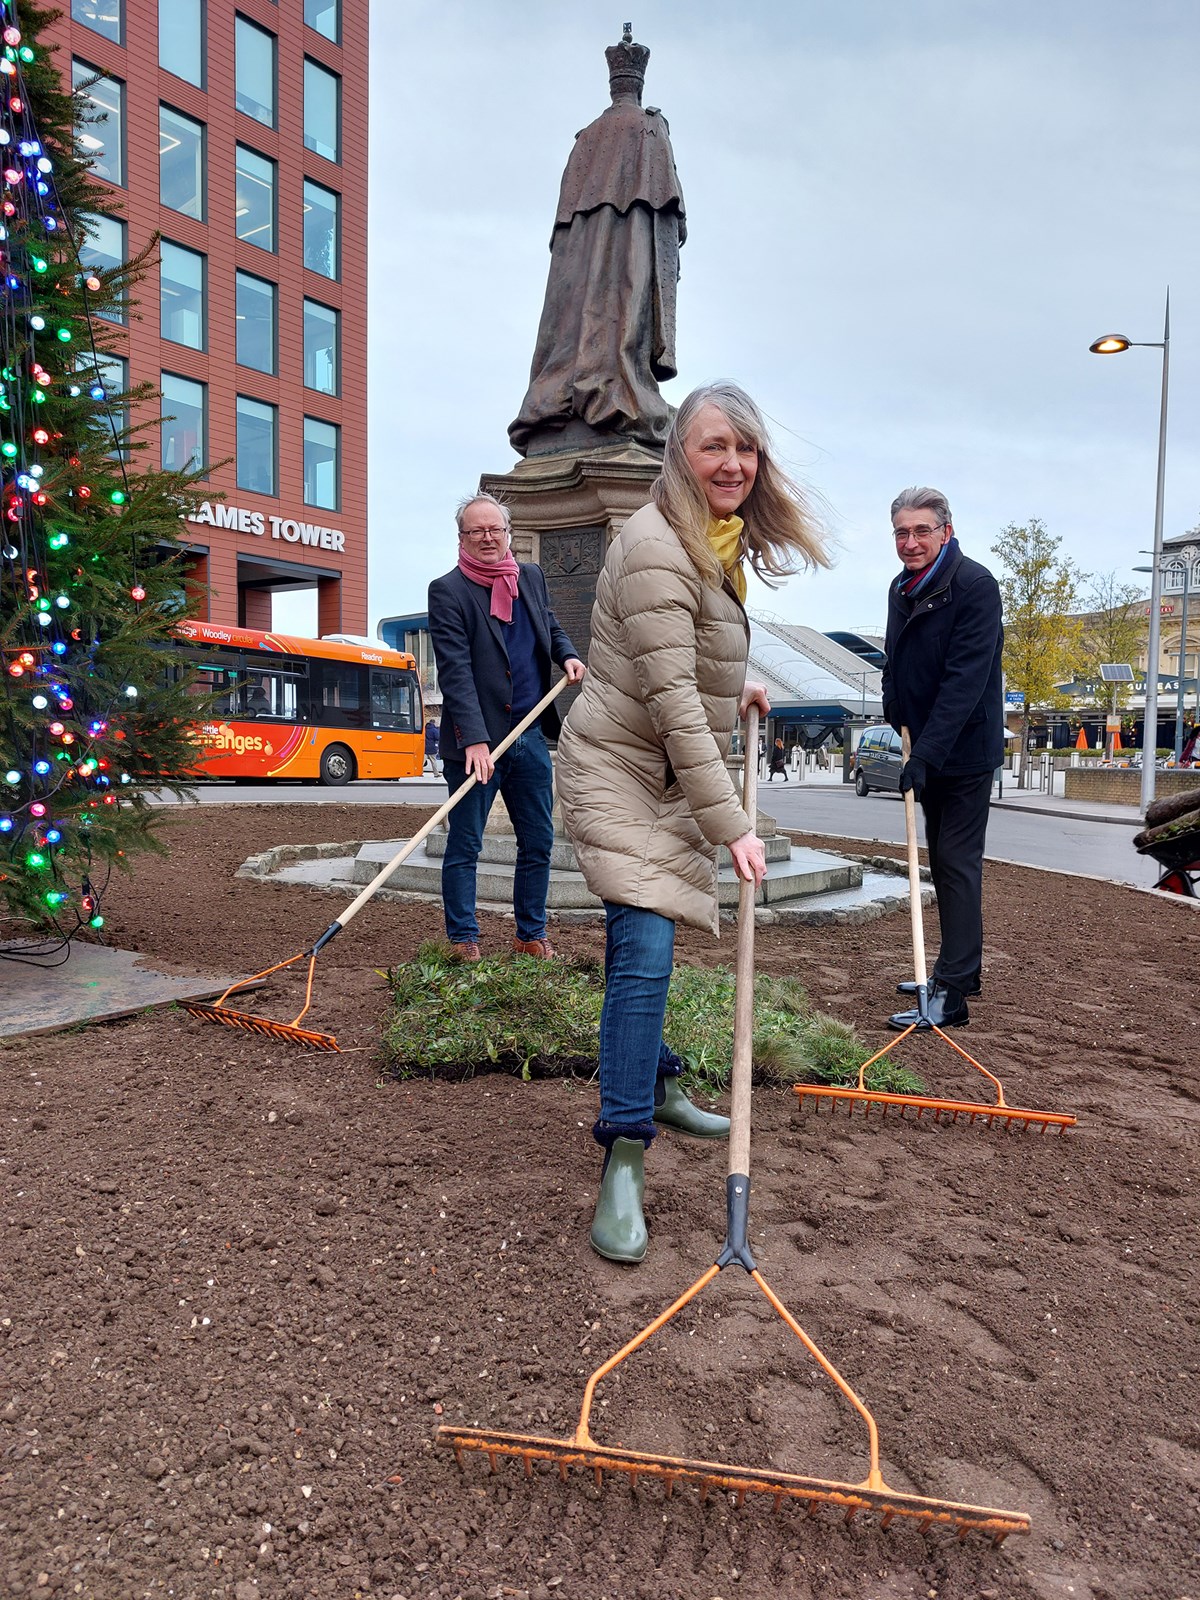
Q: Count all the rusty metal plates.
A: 1